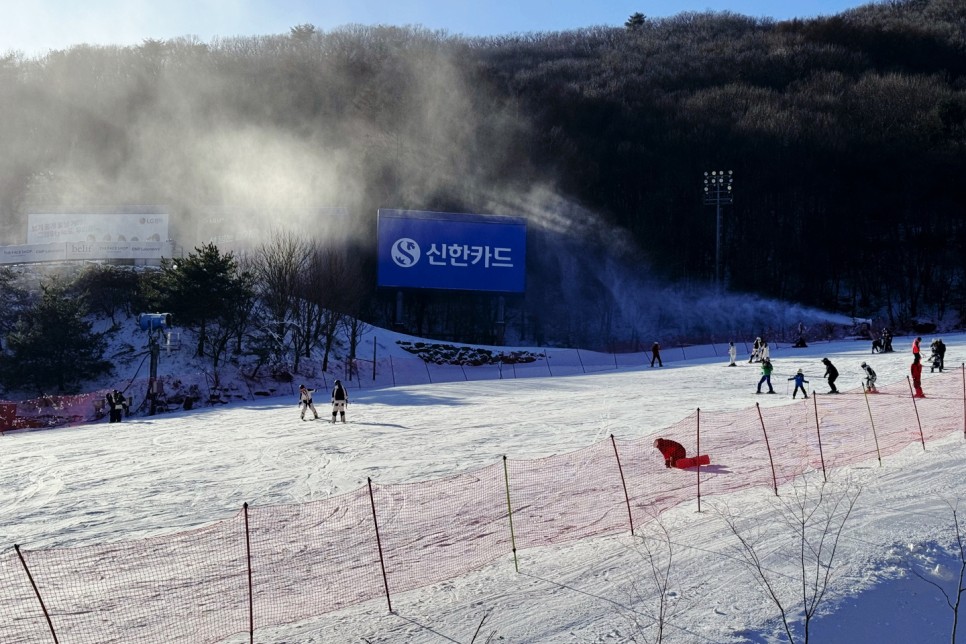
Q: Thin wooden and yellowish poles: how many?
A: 2